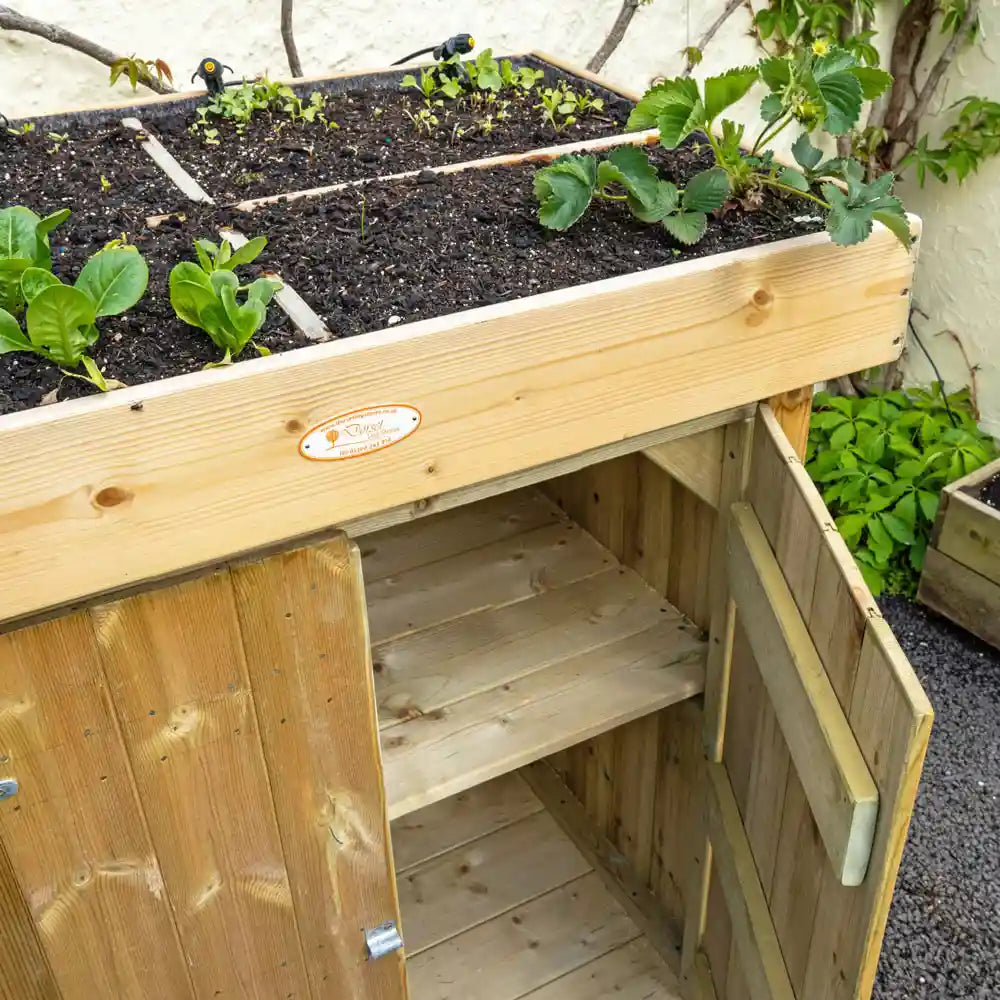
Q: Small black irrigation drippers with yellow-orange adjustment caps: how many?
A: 2